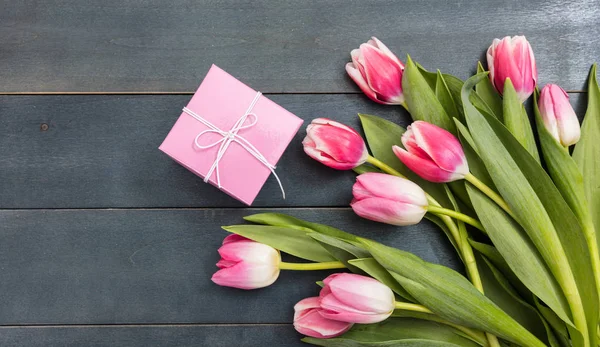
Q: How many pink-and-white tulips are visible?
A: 9